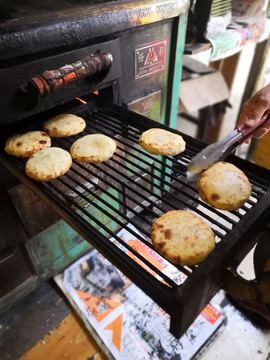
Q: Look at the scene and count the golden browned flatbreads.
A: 7